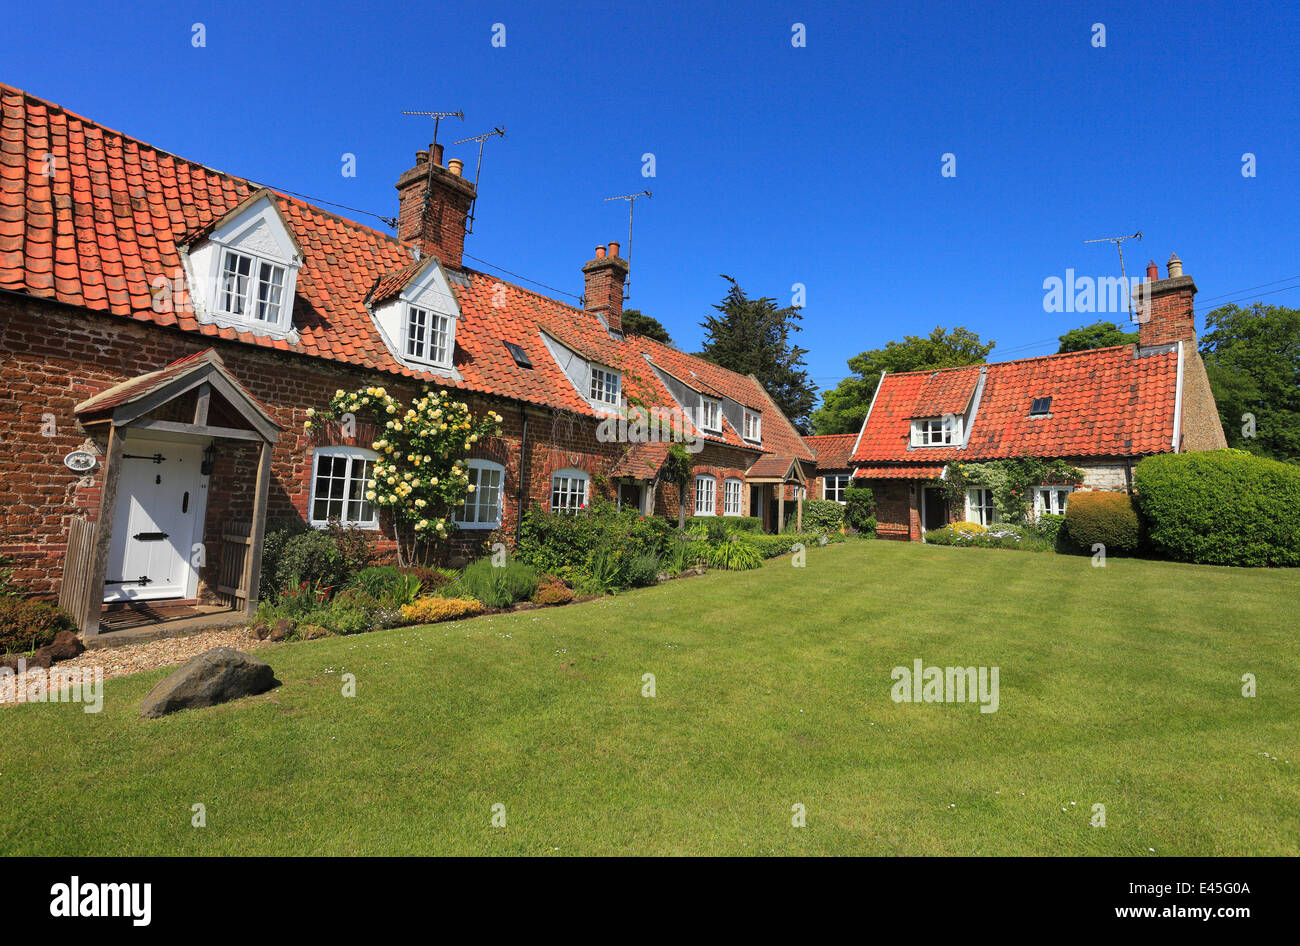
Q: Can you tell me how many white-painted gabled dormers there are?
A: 2